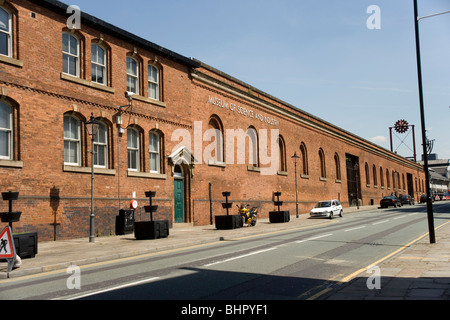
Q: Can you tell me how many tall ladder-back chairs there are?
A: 0